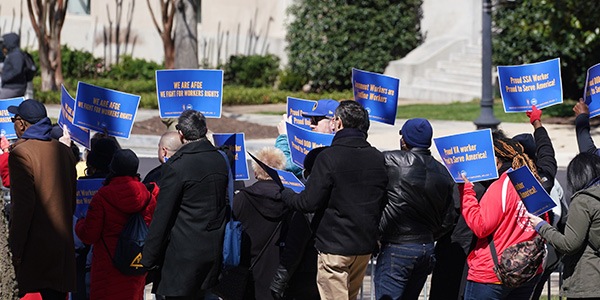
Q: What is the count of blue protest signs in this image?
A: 14